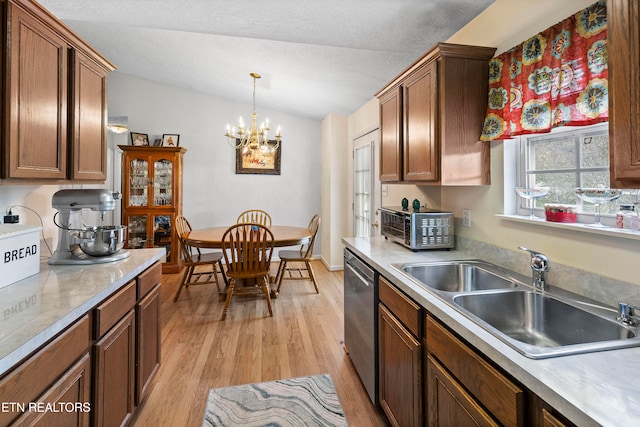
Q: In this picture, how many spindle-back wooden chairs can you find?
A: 4